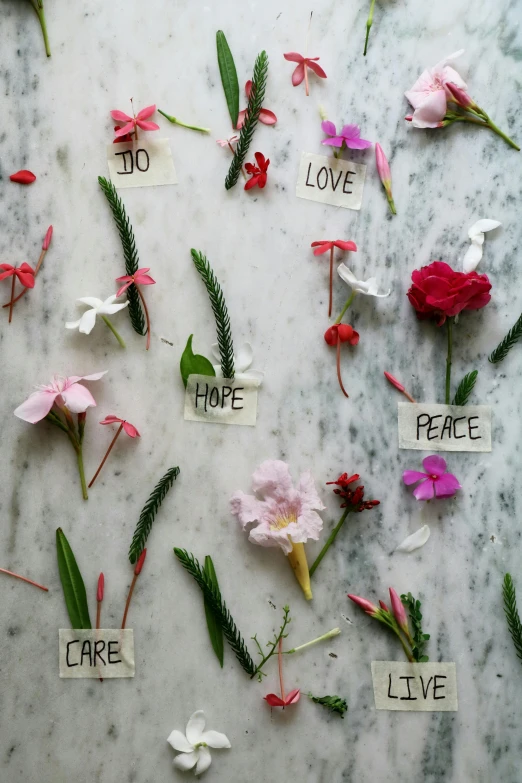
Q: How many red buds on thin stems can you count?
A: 4